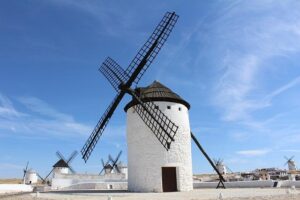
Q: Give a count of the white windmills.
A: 7